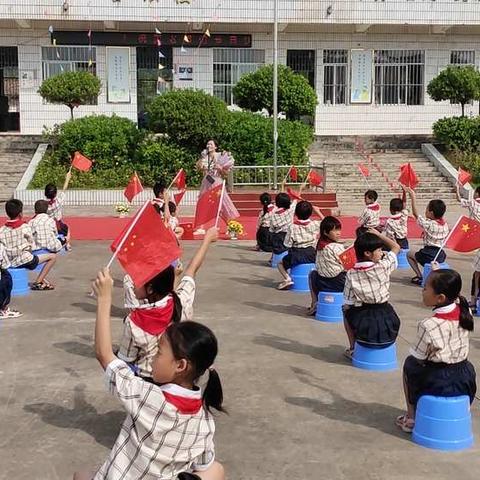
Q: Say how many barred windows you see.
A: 5